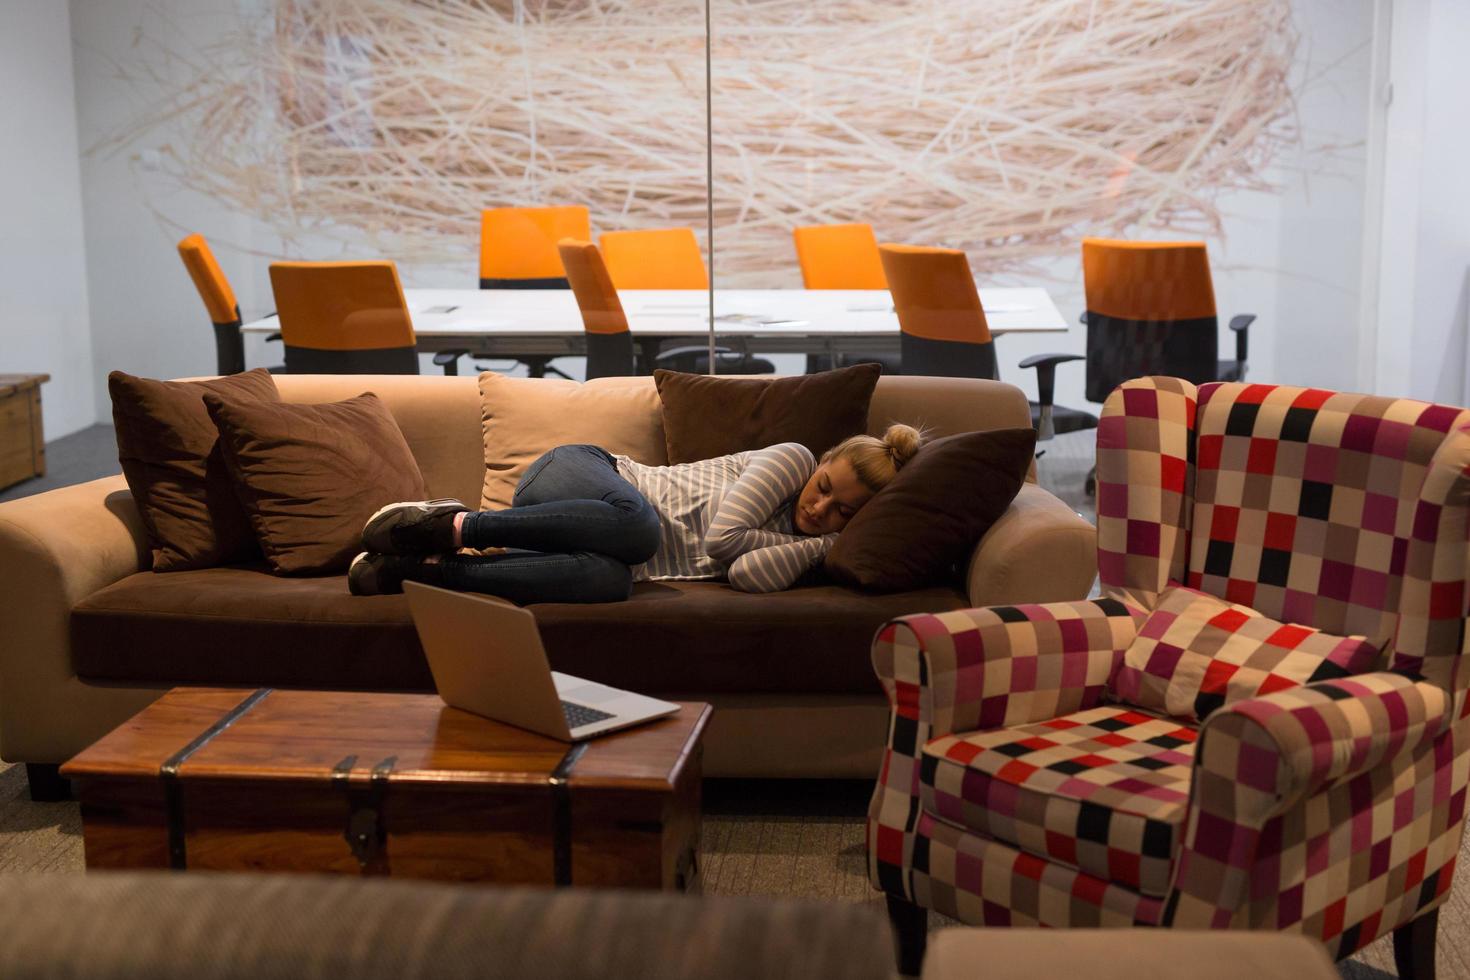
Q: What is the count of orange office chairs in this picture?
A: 8